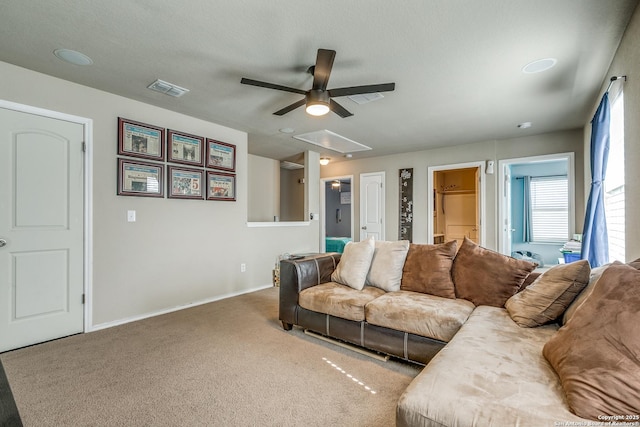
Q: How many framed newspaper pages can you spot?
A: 6